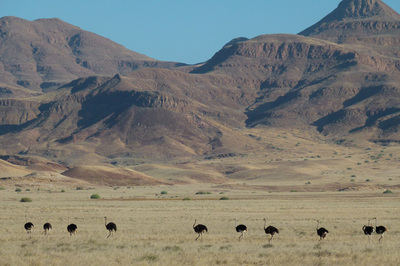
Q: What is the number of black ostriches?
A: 10